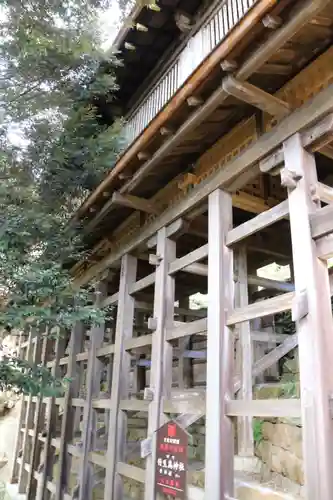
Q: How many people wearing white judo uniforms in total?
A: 0